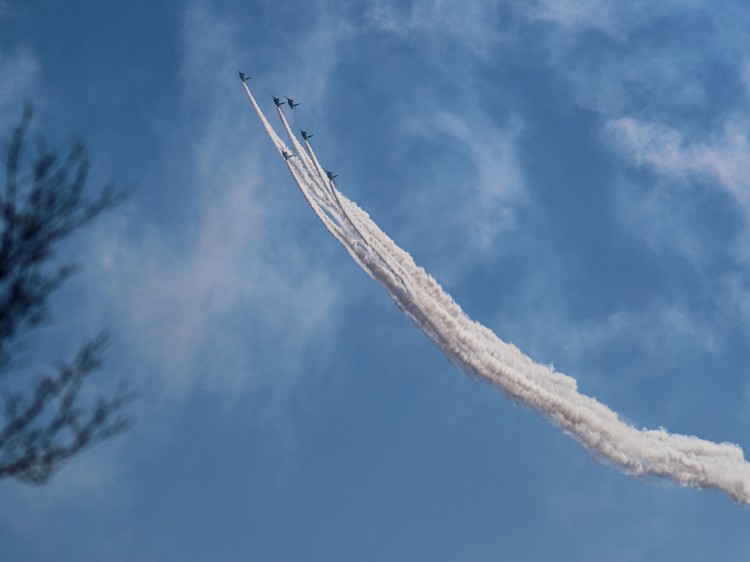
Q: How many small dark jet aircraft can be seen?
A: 6